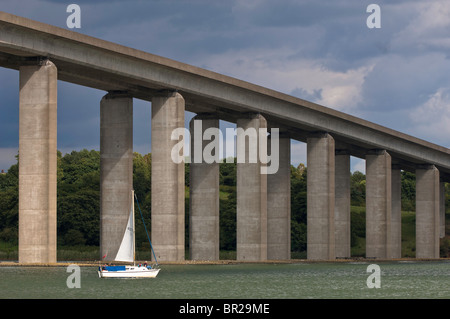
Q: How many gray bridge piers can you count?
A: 12